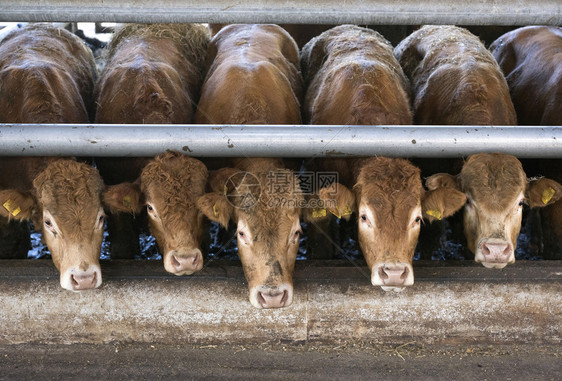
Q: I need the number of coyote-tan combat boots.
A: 0